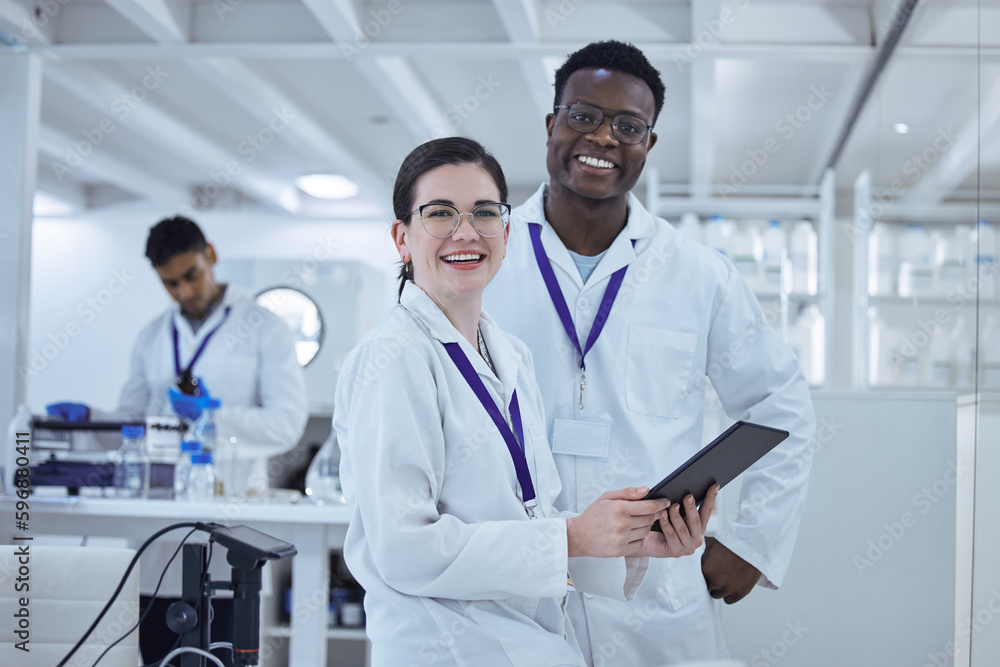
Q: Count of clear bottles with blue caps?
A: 4